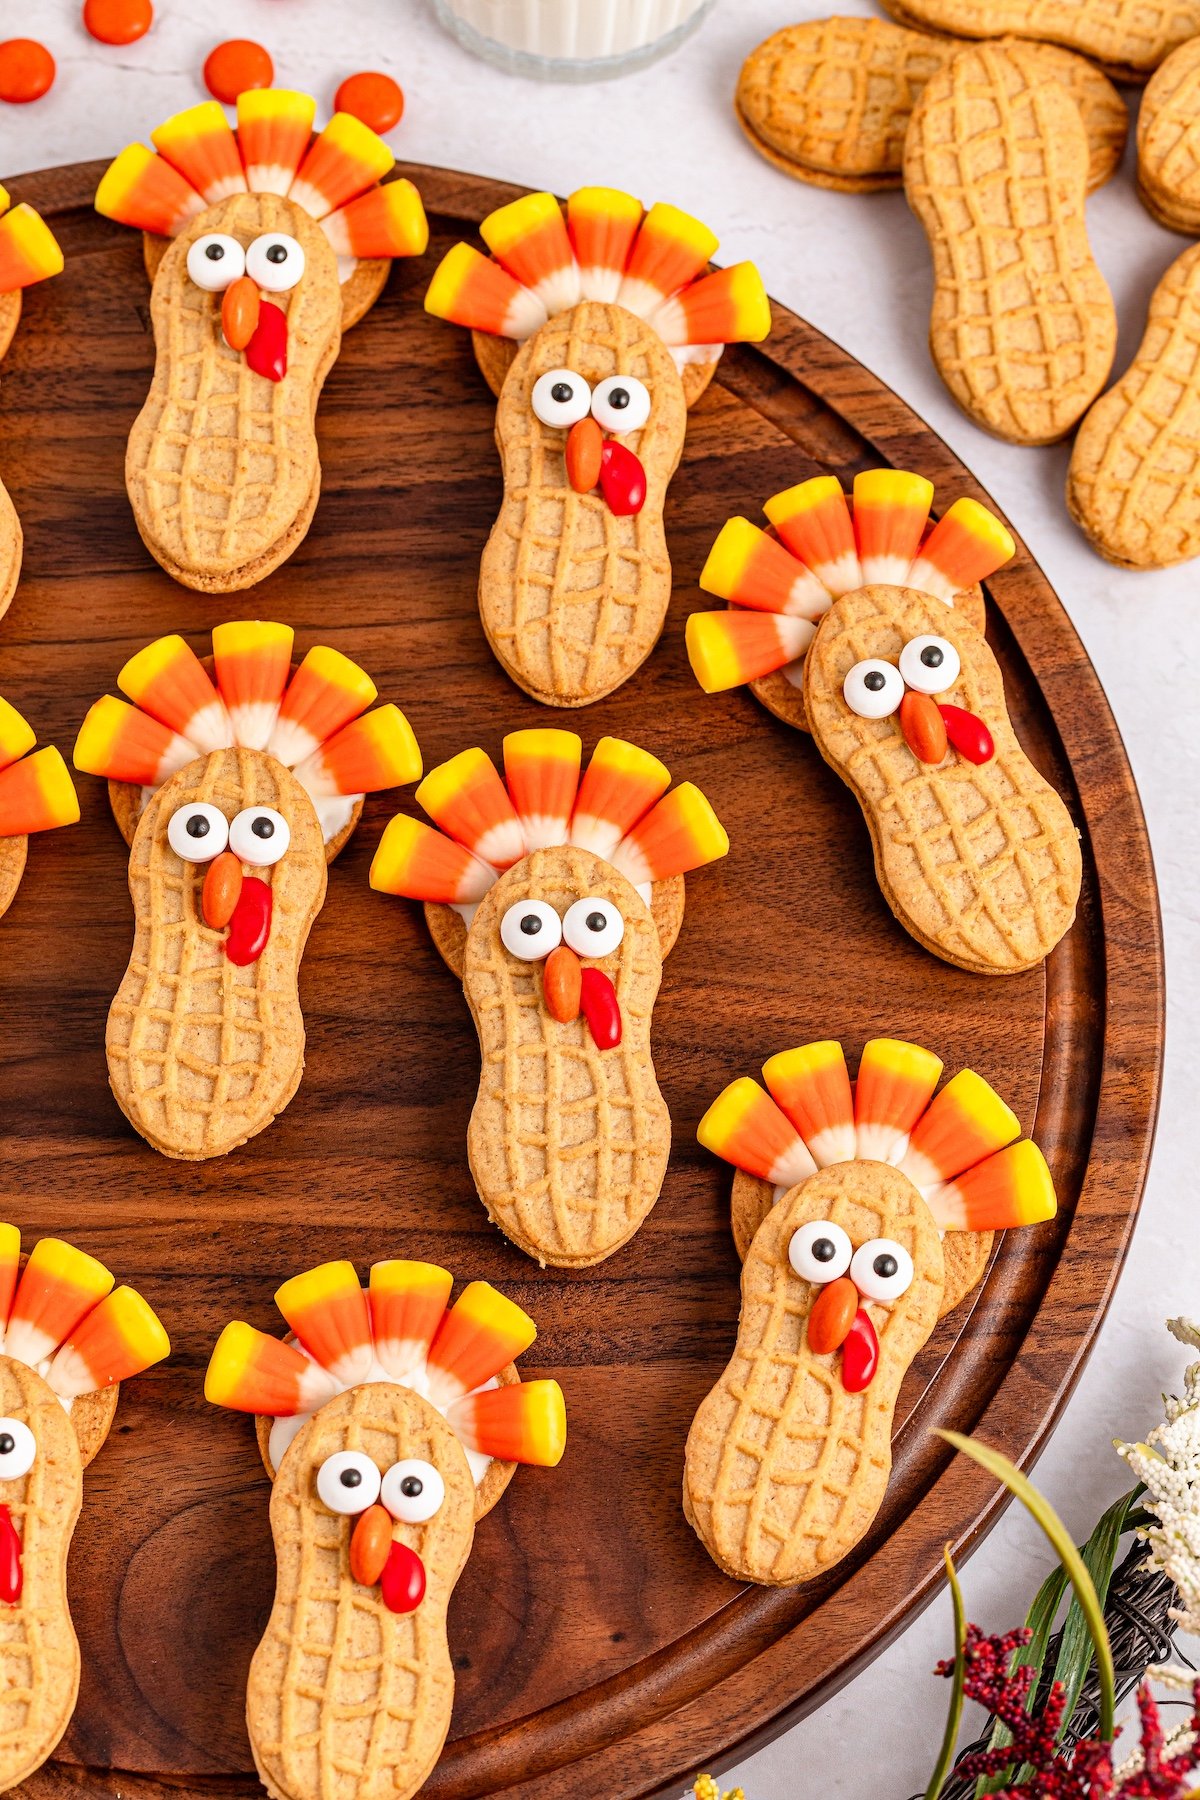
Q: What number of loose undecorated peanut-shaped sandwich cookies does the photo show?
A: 5